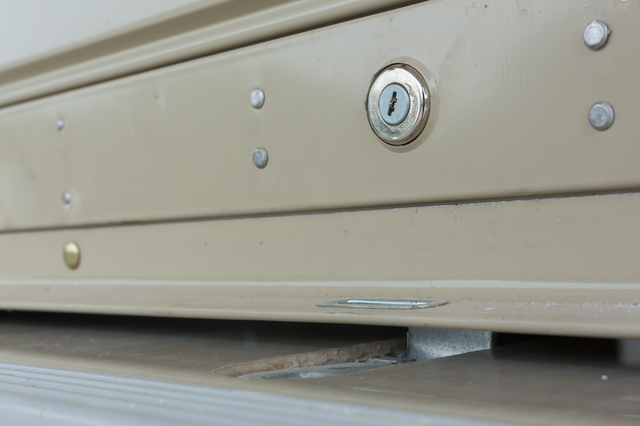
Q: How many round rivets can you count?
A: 7